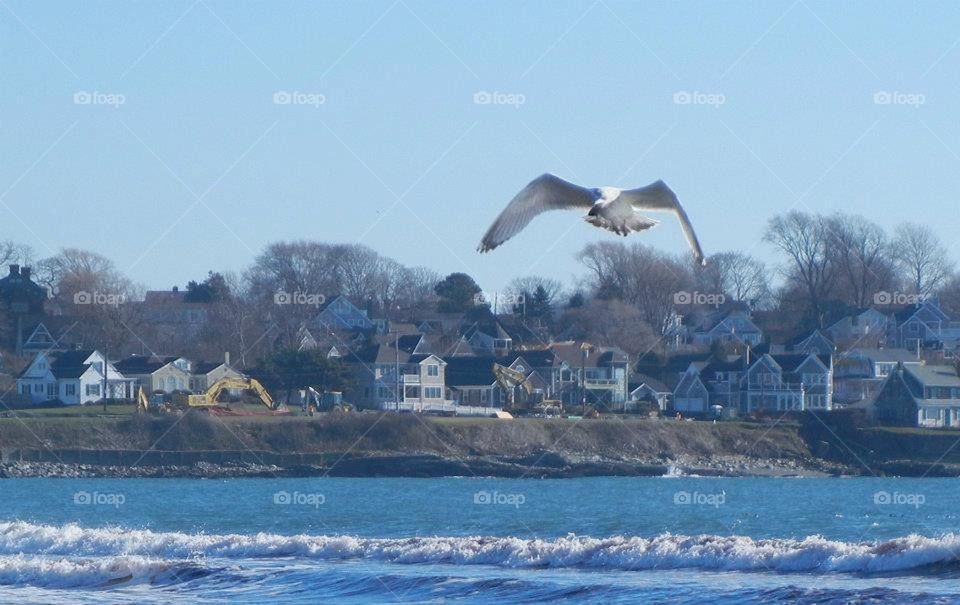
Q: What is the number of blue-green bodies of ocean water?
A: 1